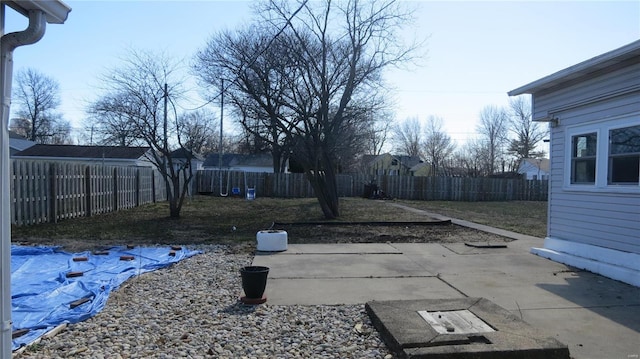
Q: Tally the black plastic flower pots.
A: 1